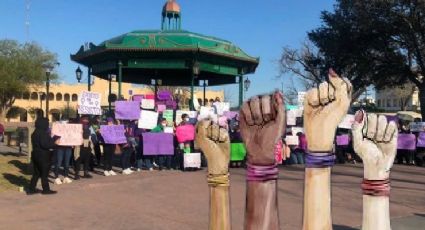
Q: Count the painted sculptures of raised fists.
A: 4